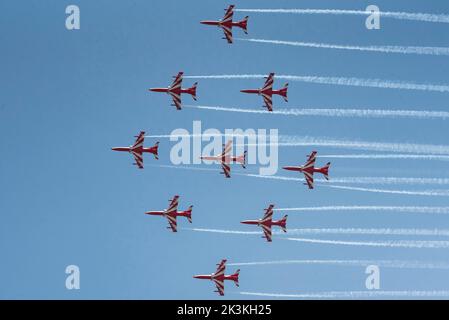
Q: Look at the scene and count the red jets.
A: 9